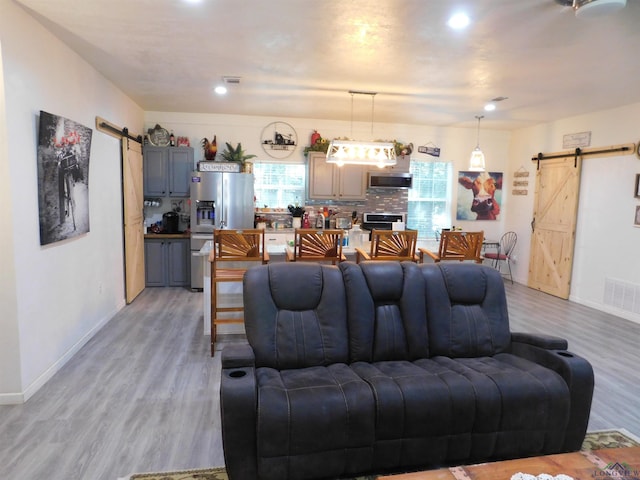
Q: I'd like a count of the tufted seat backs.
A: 3